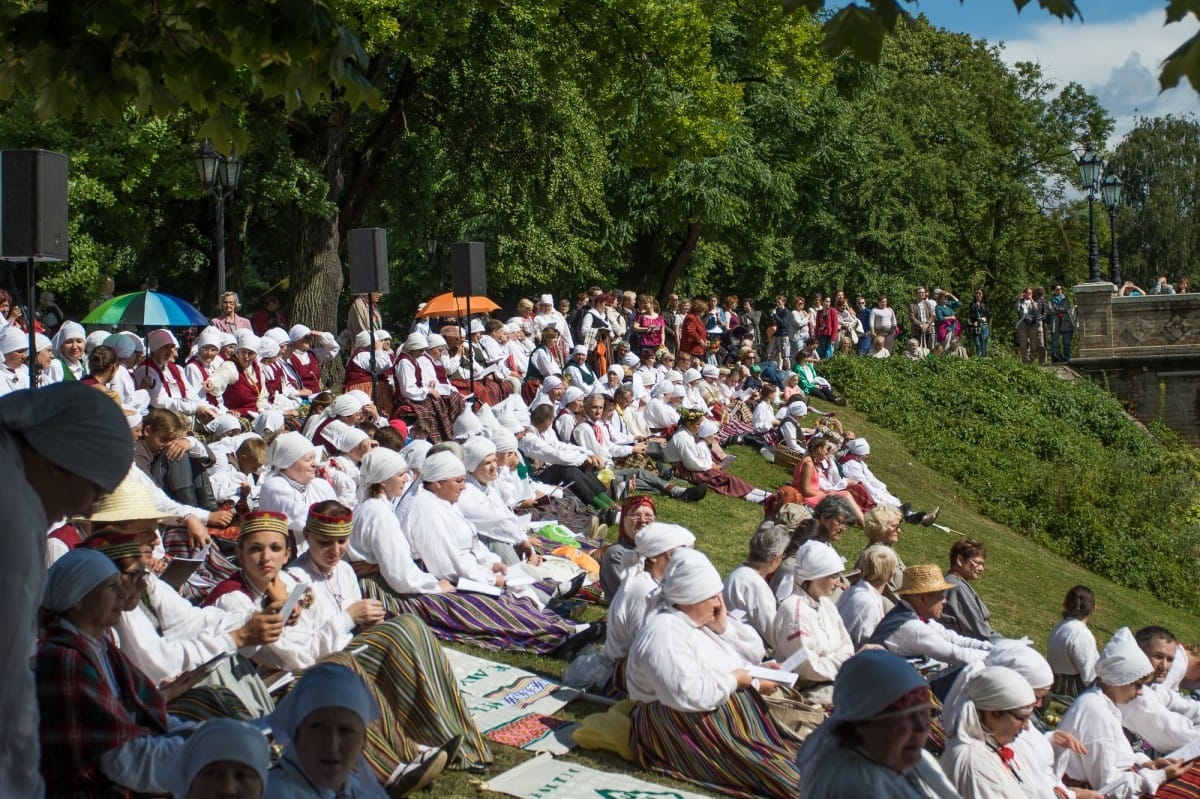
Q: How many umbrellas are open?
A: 2